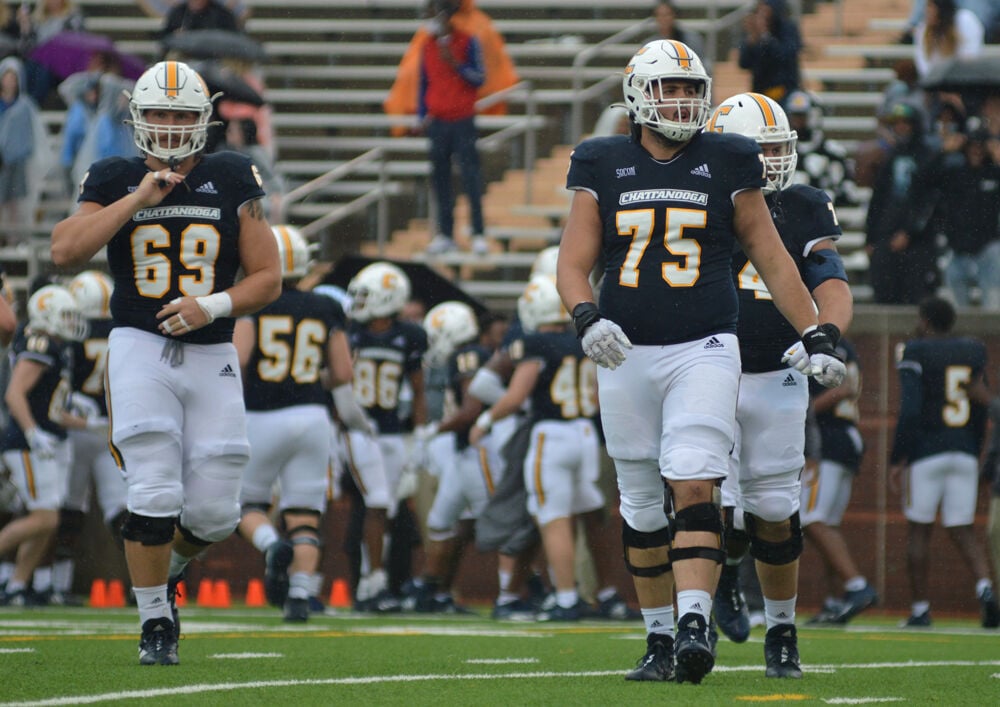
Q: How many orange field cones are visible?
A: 7